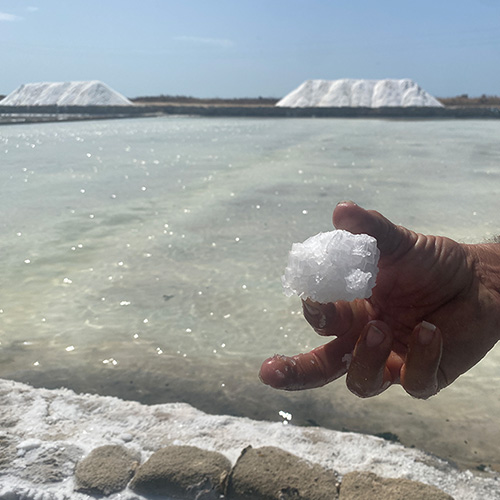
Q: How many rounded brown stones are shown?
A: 4